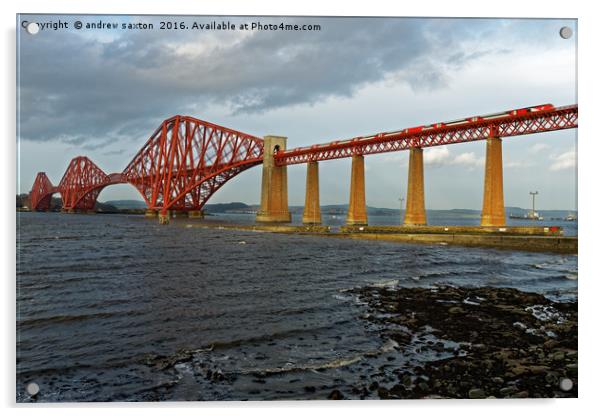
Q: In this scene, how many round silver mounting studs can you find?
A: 4